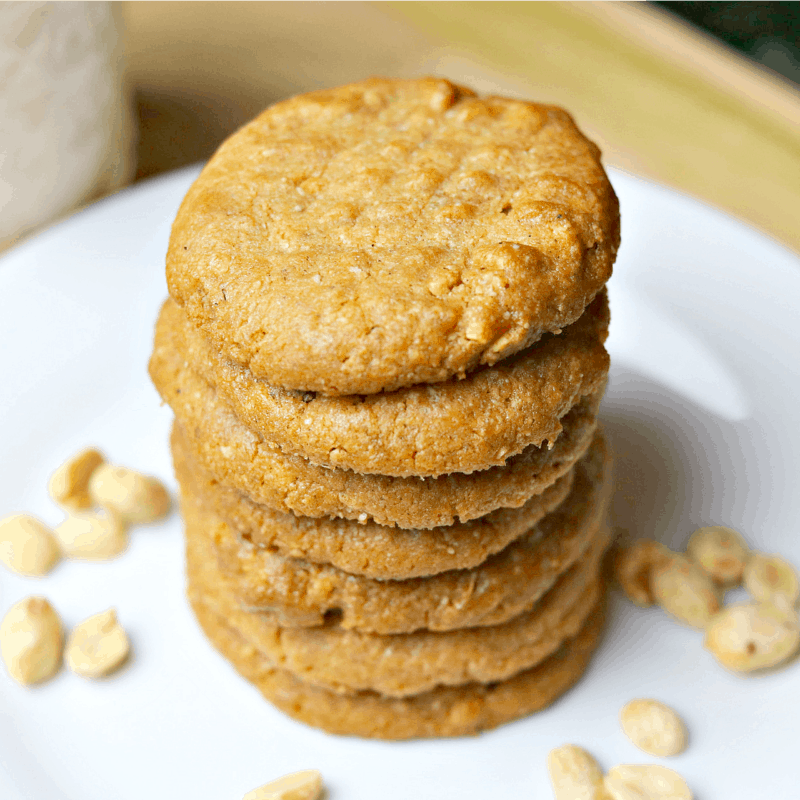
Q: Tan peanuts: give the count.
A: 15